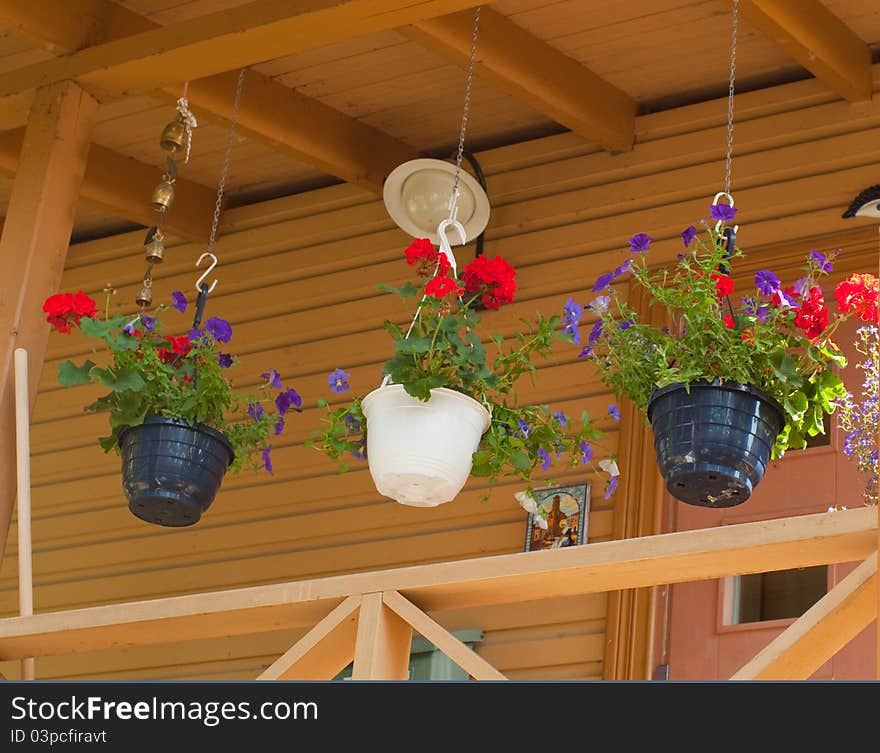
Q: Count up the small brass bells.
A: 4